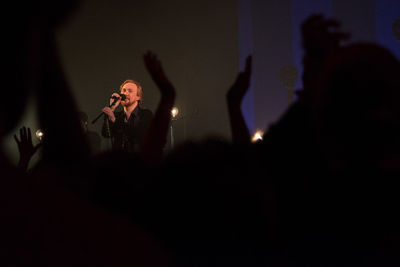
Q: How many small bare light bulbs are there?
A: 3